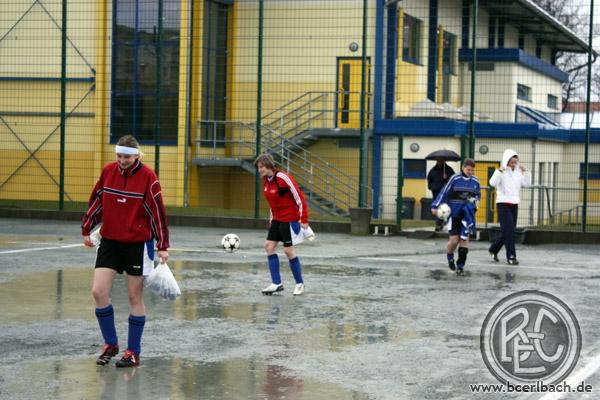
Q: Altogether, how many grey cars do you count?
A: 0